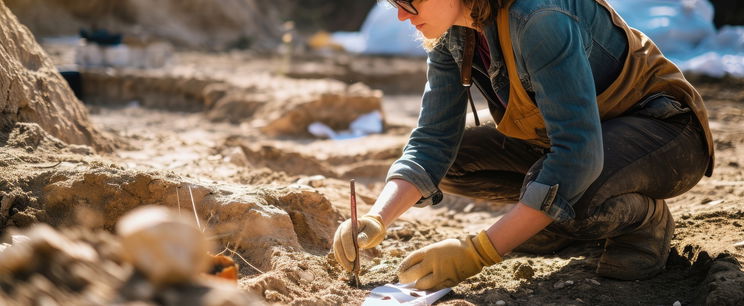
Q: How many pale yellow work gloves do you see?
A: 2